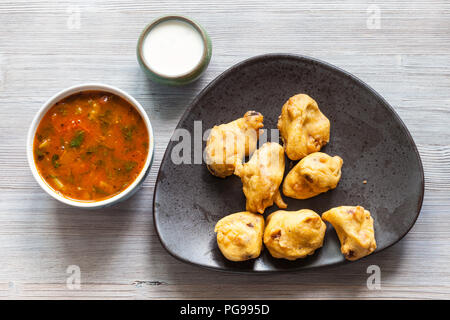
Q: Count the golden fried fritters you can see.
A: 7